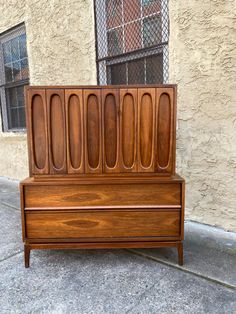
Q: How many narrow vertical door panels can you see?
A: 8